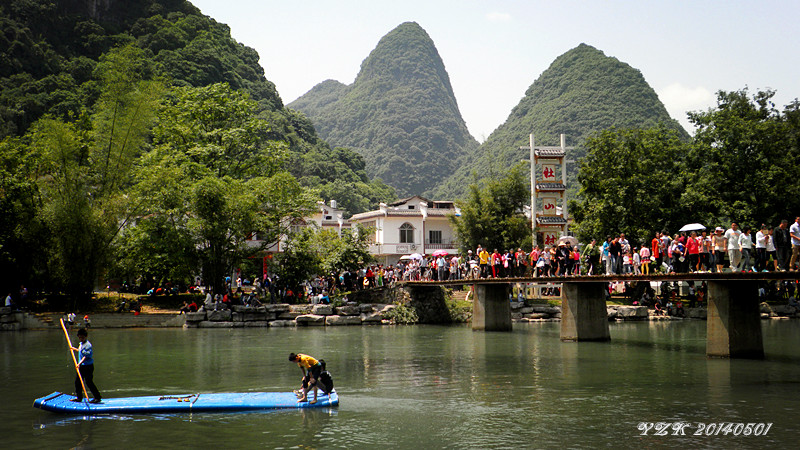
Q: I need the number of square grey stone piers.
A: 3